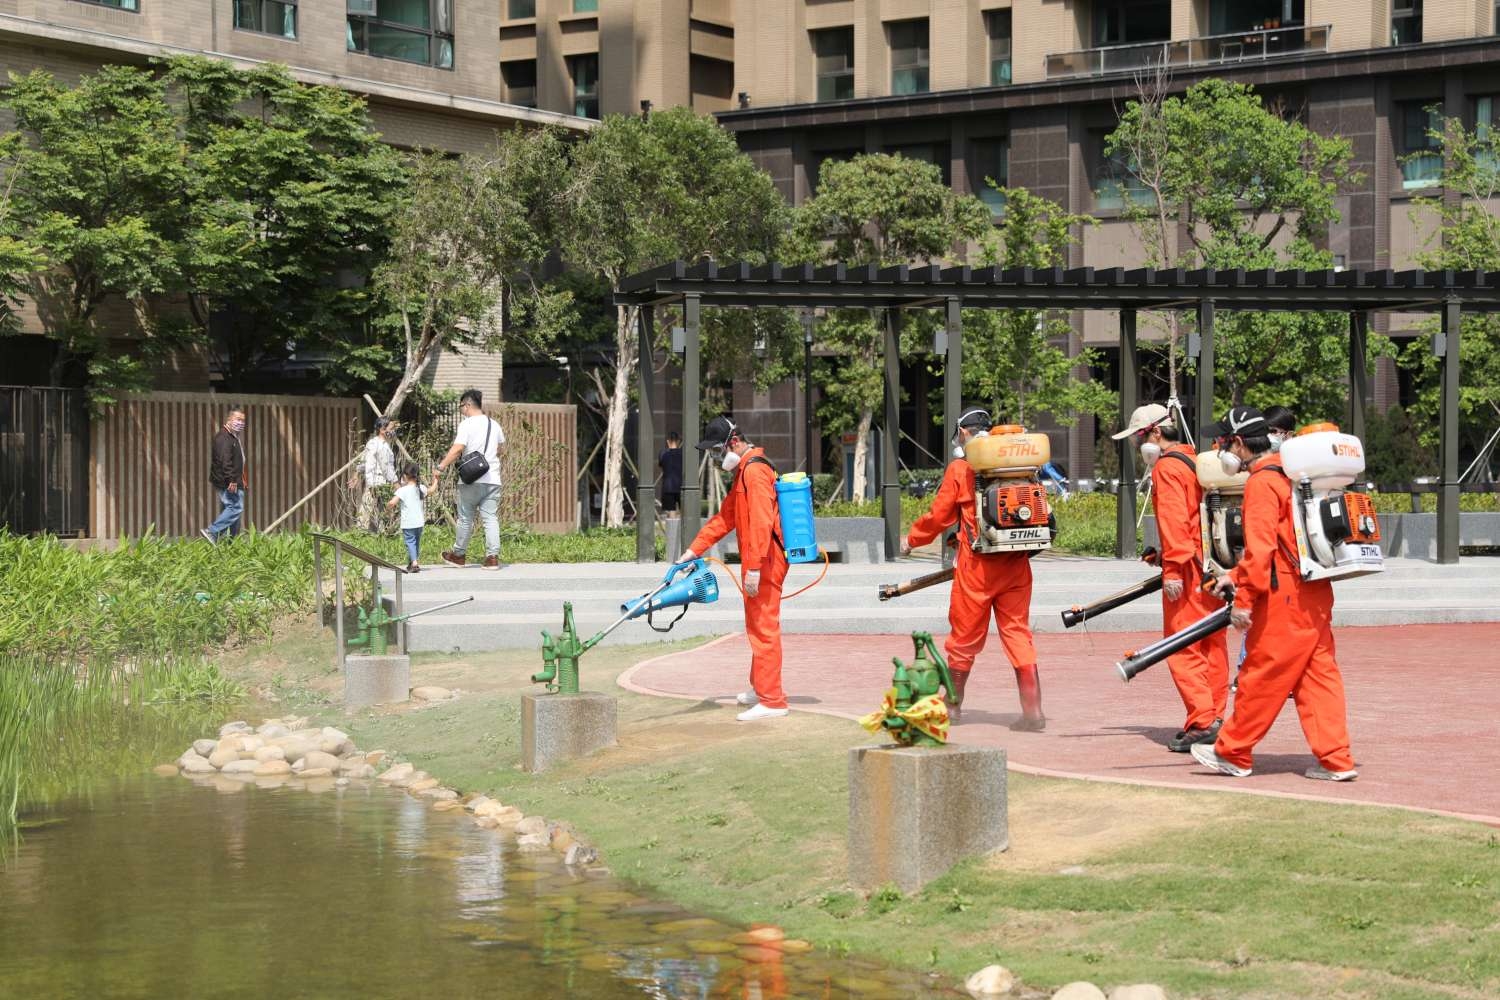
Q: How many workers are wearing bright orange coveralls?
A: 4